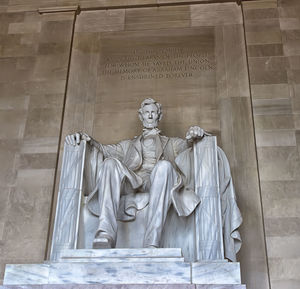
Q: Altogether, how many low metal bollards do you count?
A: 0